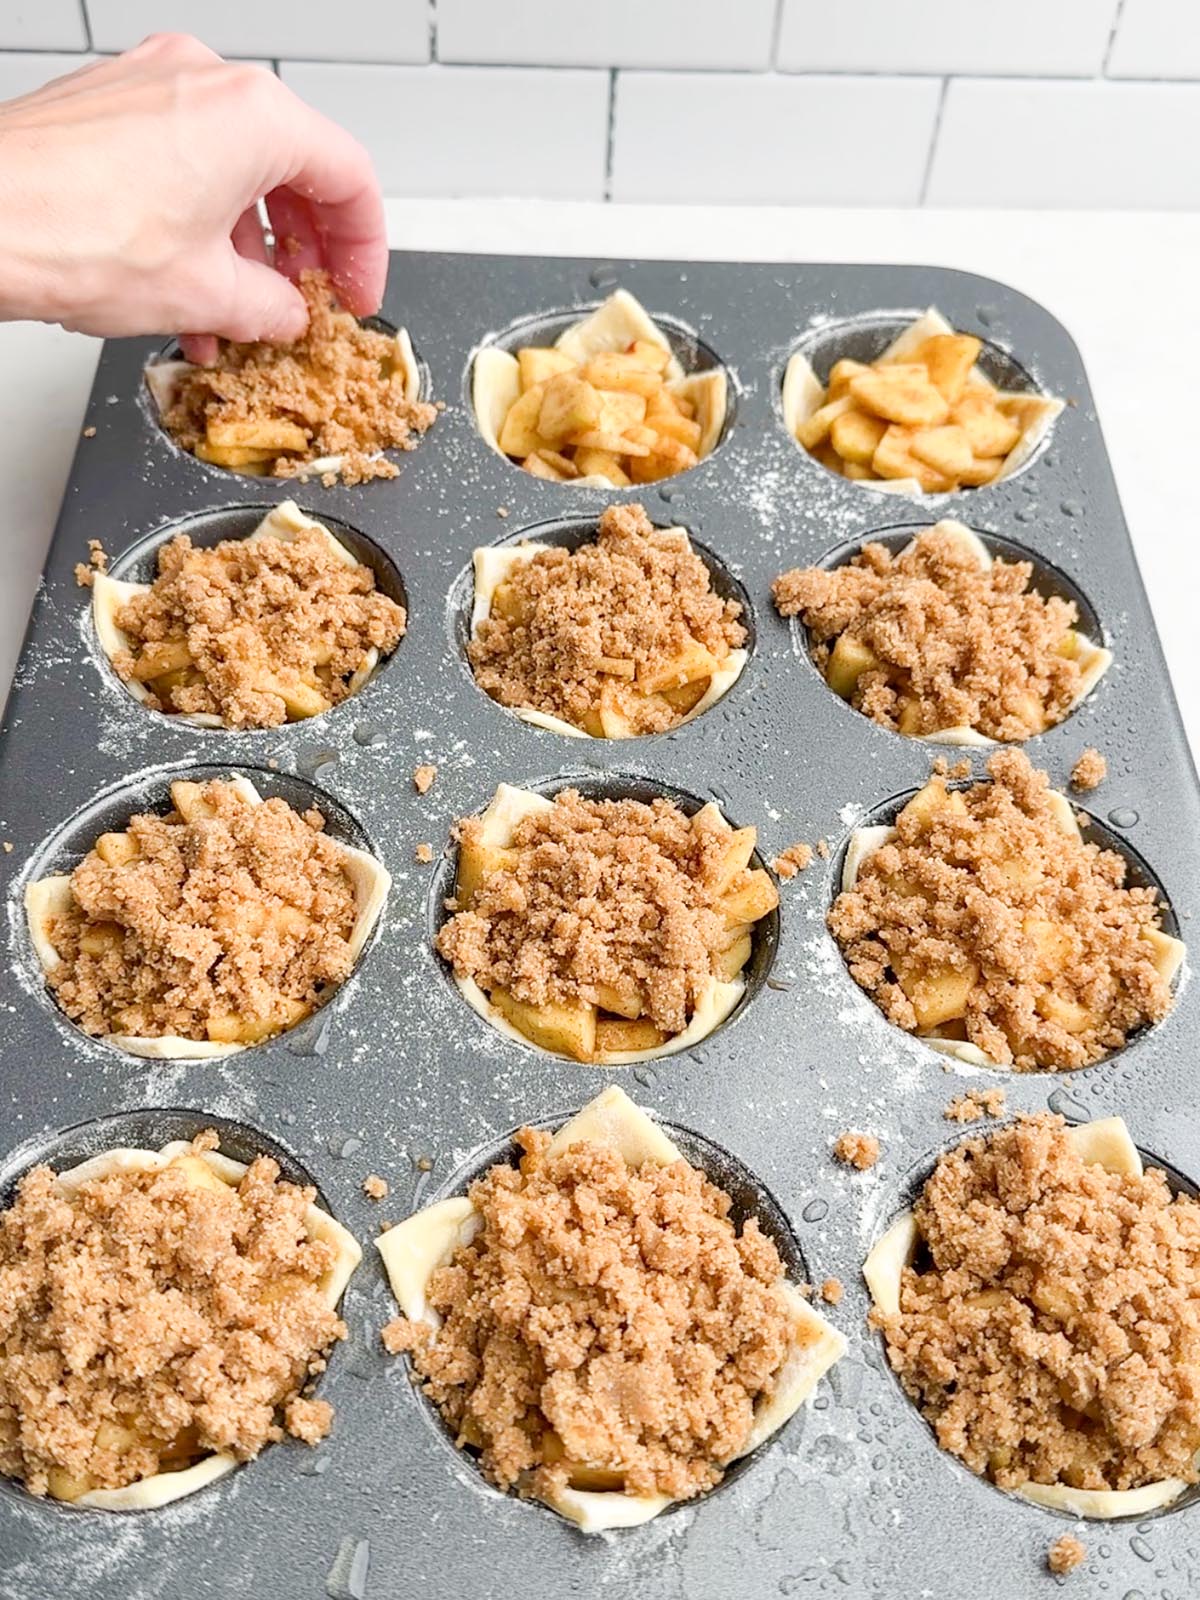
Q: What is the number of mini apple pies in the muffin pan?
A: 12